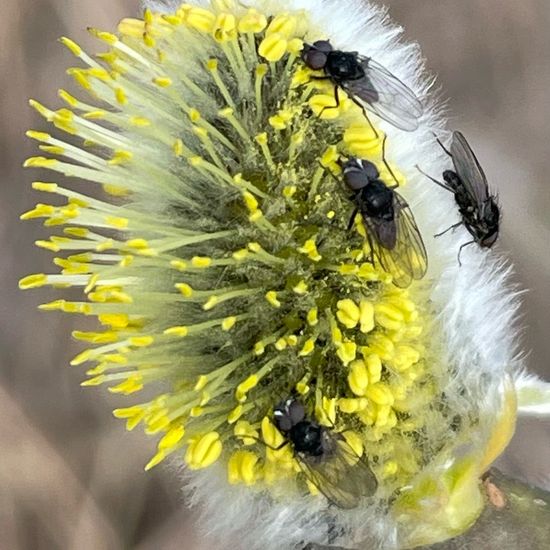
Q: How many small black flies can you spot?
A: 4